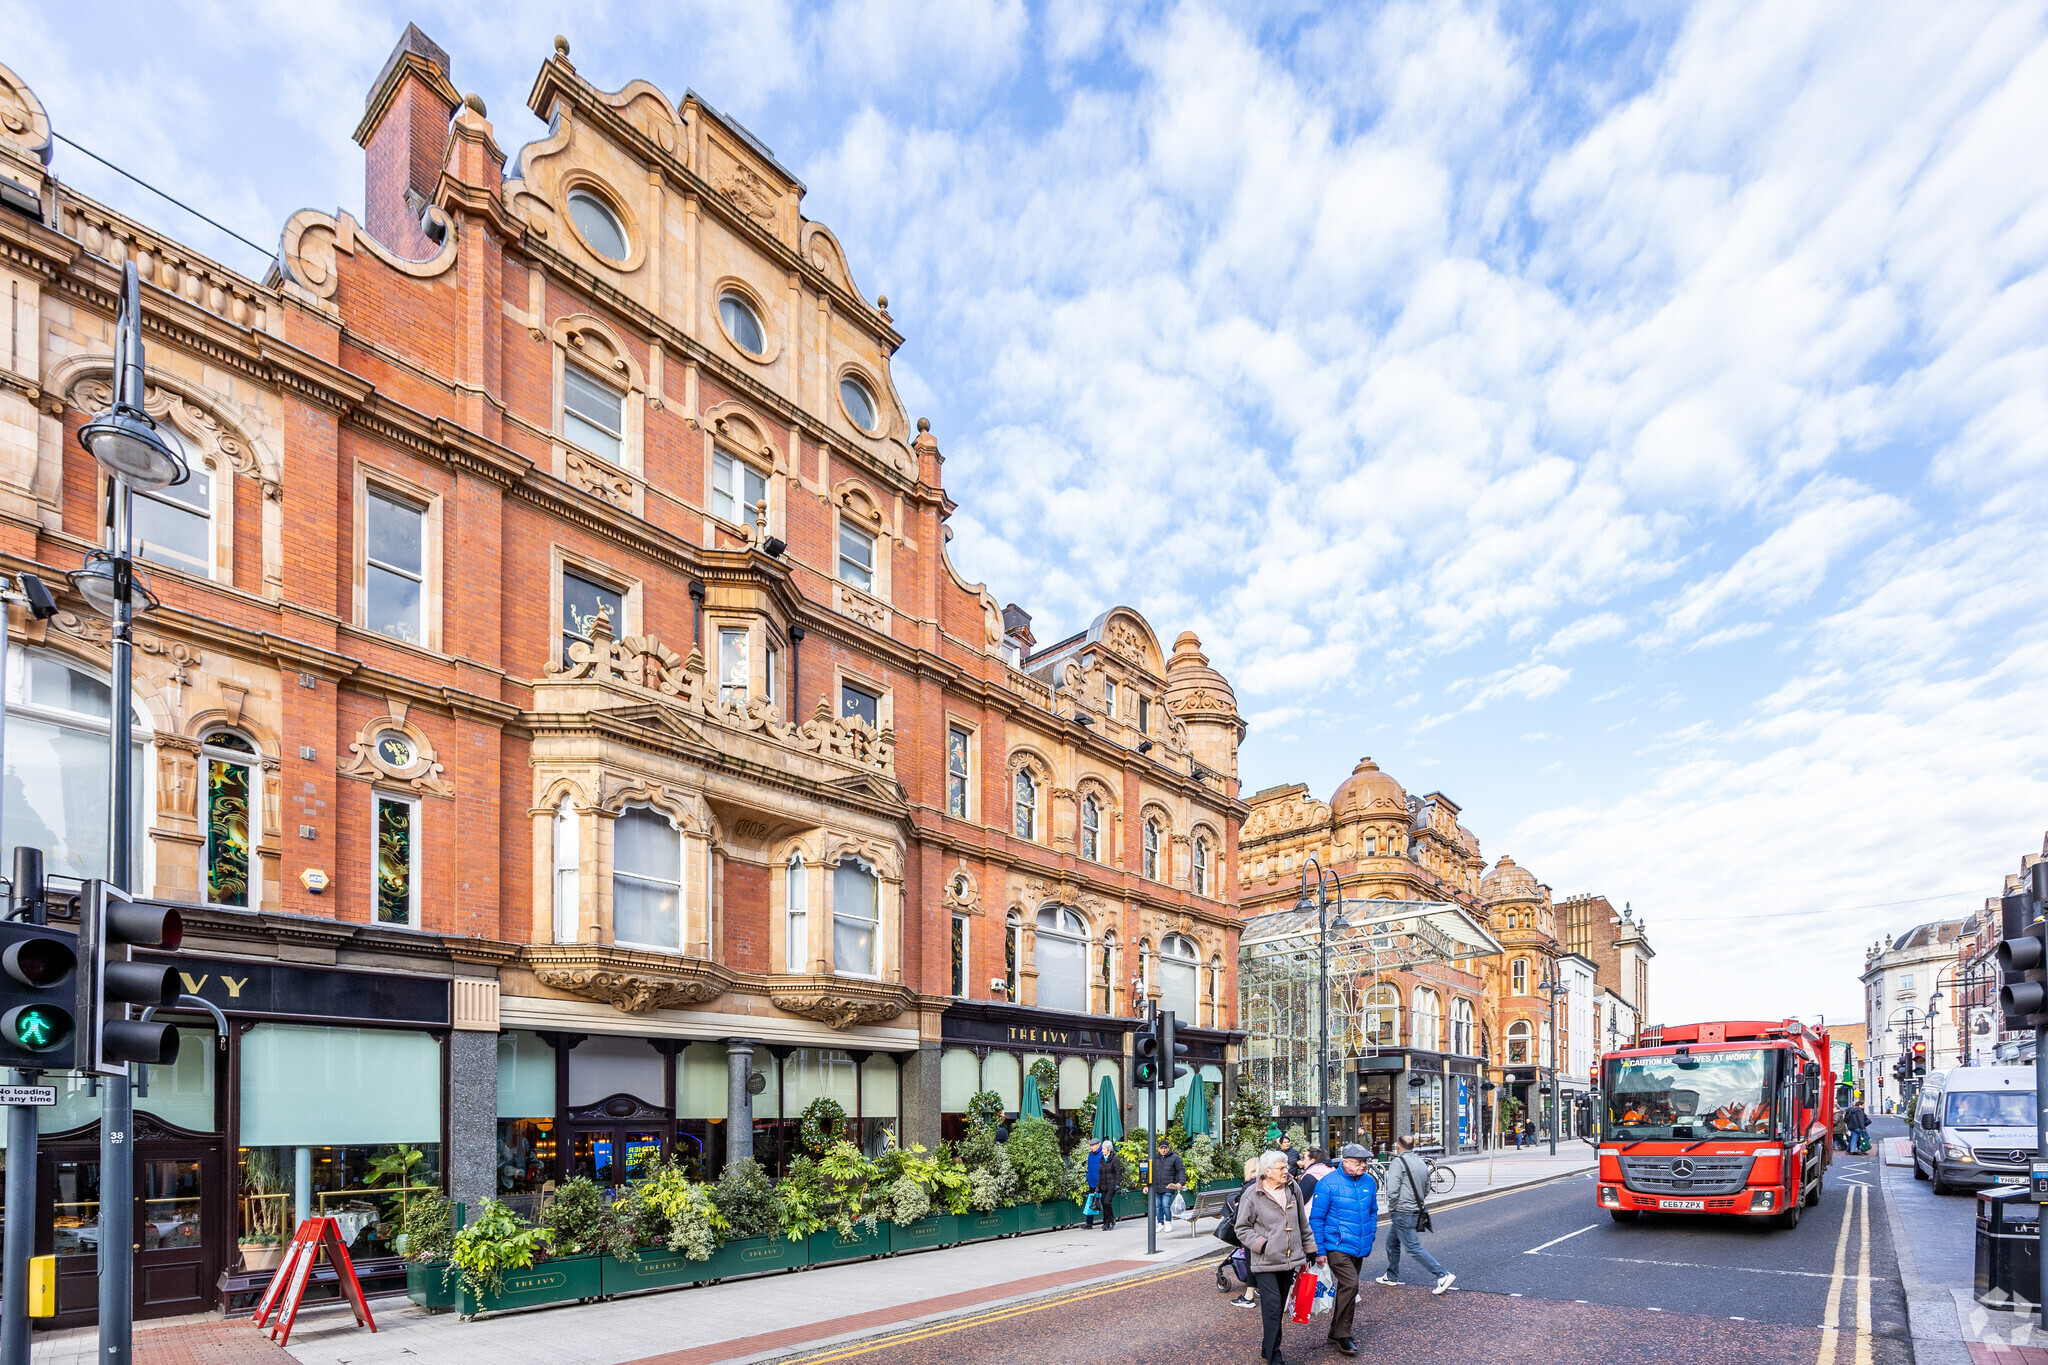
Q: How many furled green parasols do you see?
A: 3